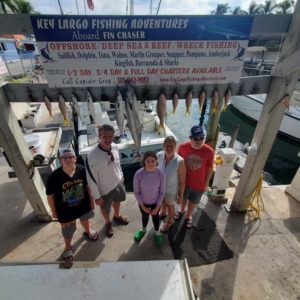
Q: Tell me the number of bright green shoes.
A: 2